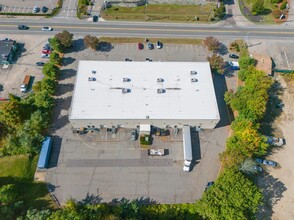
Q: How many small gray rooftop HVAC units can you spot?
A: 8